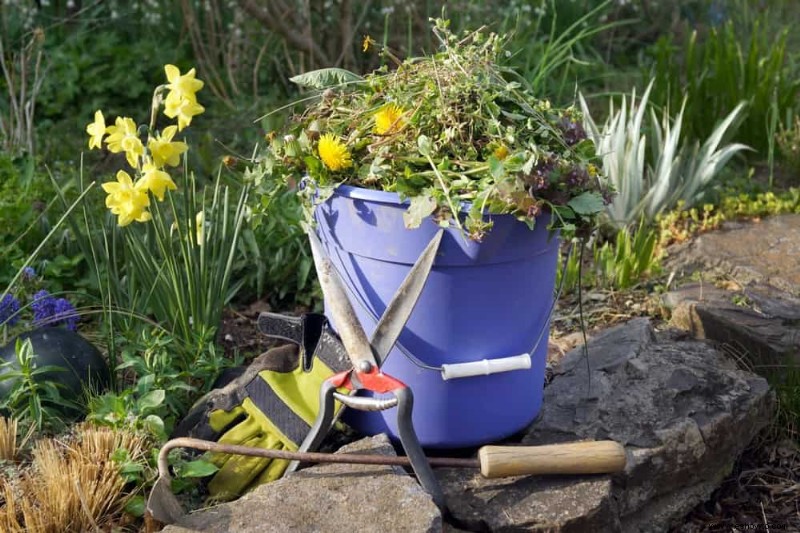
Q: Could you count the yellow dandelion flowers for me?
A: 2